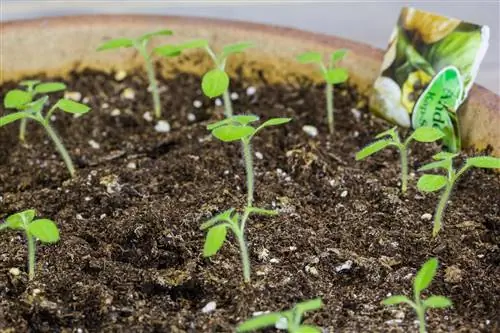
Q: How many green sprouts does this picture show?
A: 12